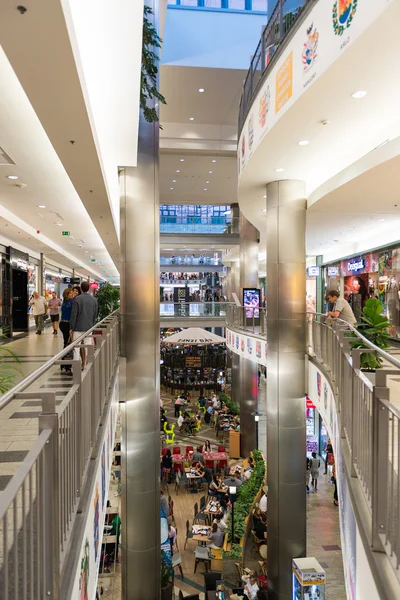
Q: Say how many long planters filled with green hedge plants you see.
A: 2